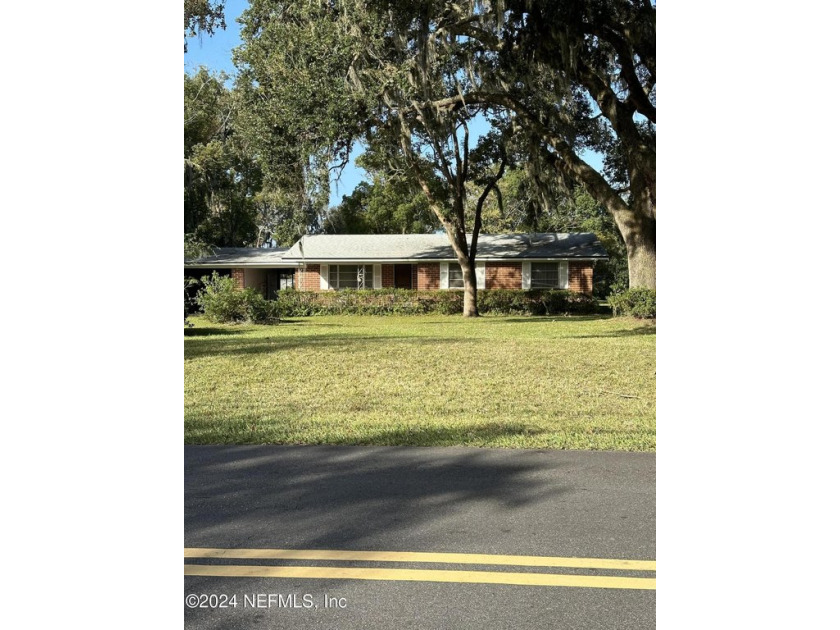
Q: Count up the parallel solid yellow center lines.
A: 2